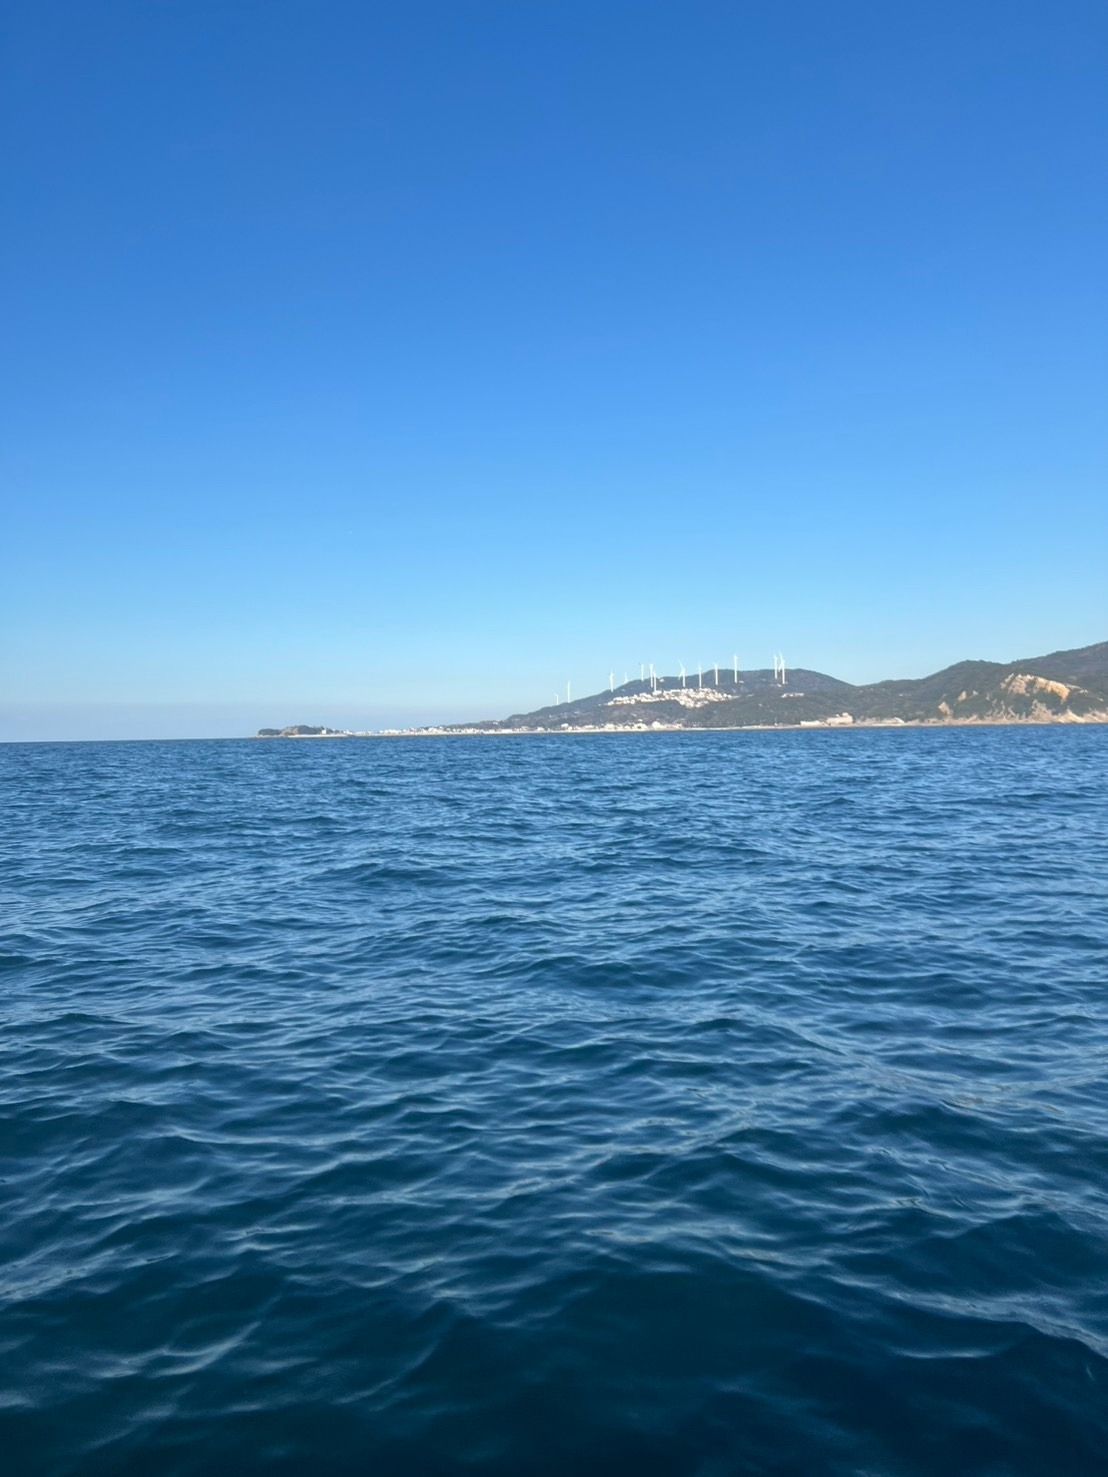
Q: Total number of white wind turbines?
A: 13